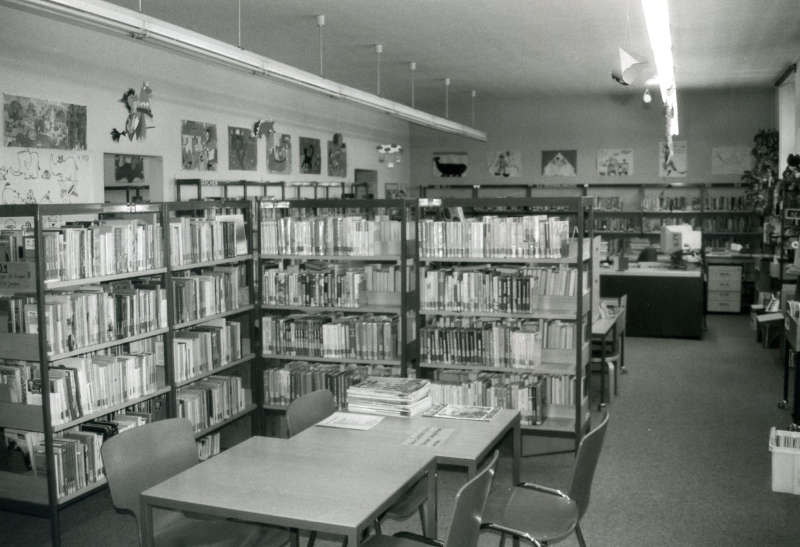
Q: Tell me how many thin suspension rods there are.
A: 7